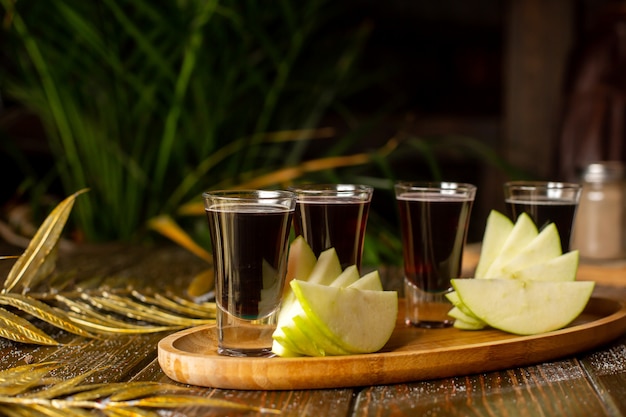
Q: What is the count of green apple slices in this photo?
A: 10